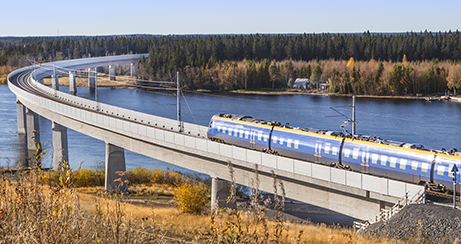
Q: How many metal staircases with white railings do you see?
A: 1